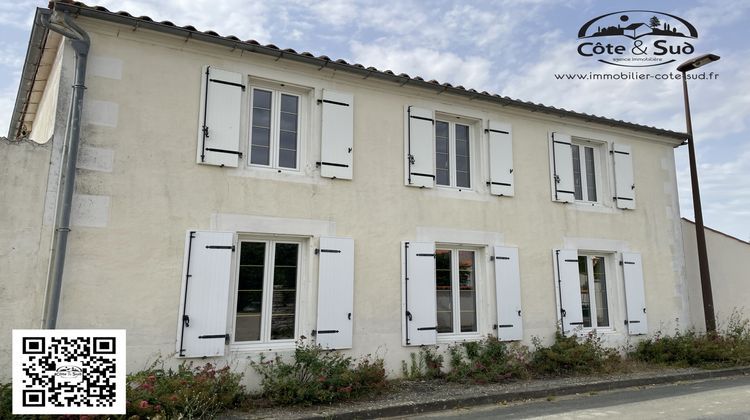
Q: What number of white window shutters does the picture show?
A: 12